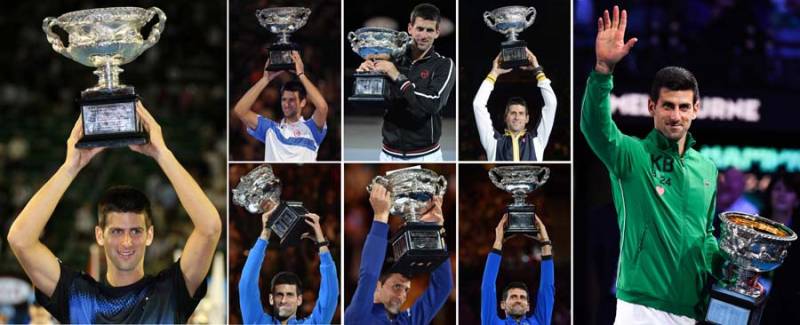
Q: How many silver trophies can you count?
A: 8